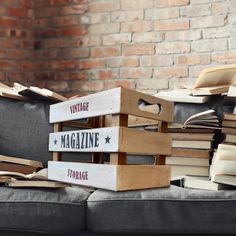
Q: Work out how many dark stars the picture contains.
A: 2